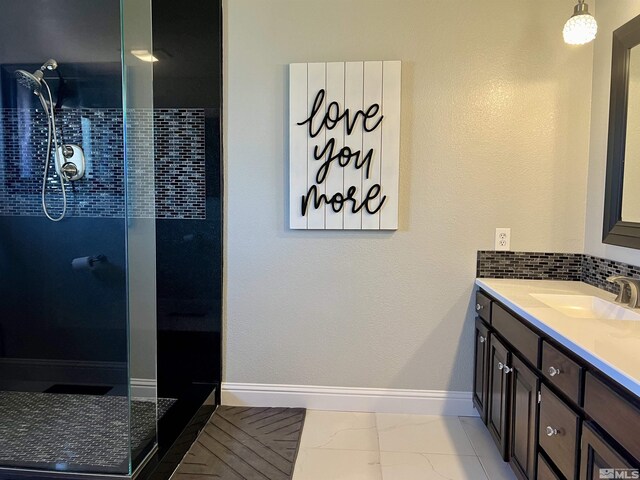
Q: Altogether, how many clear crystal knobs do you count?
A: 6